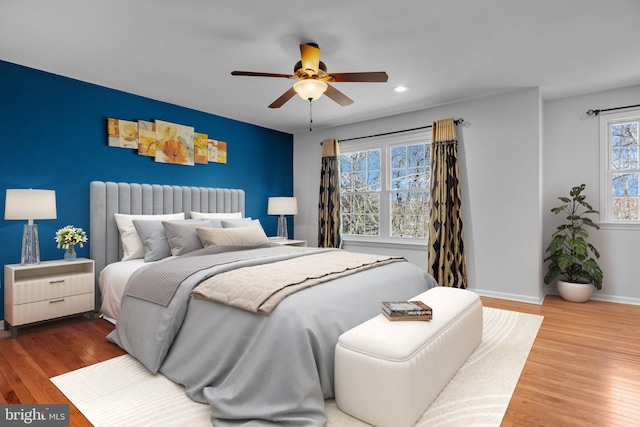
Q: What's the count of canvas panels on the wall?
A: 5